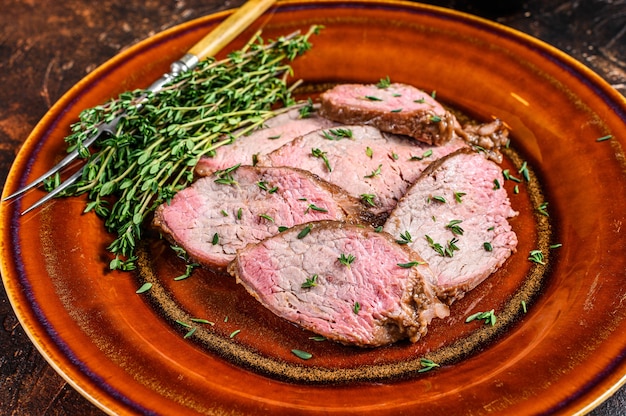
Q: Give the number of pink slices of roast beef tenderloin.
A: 6